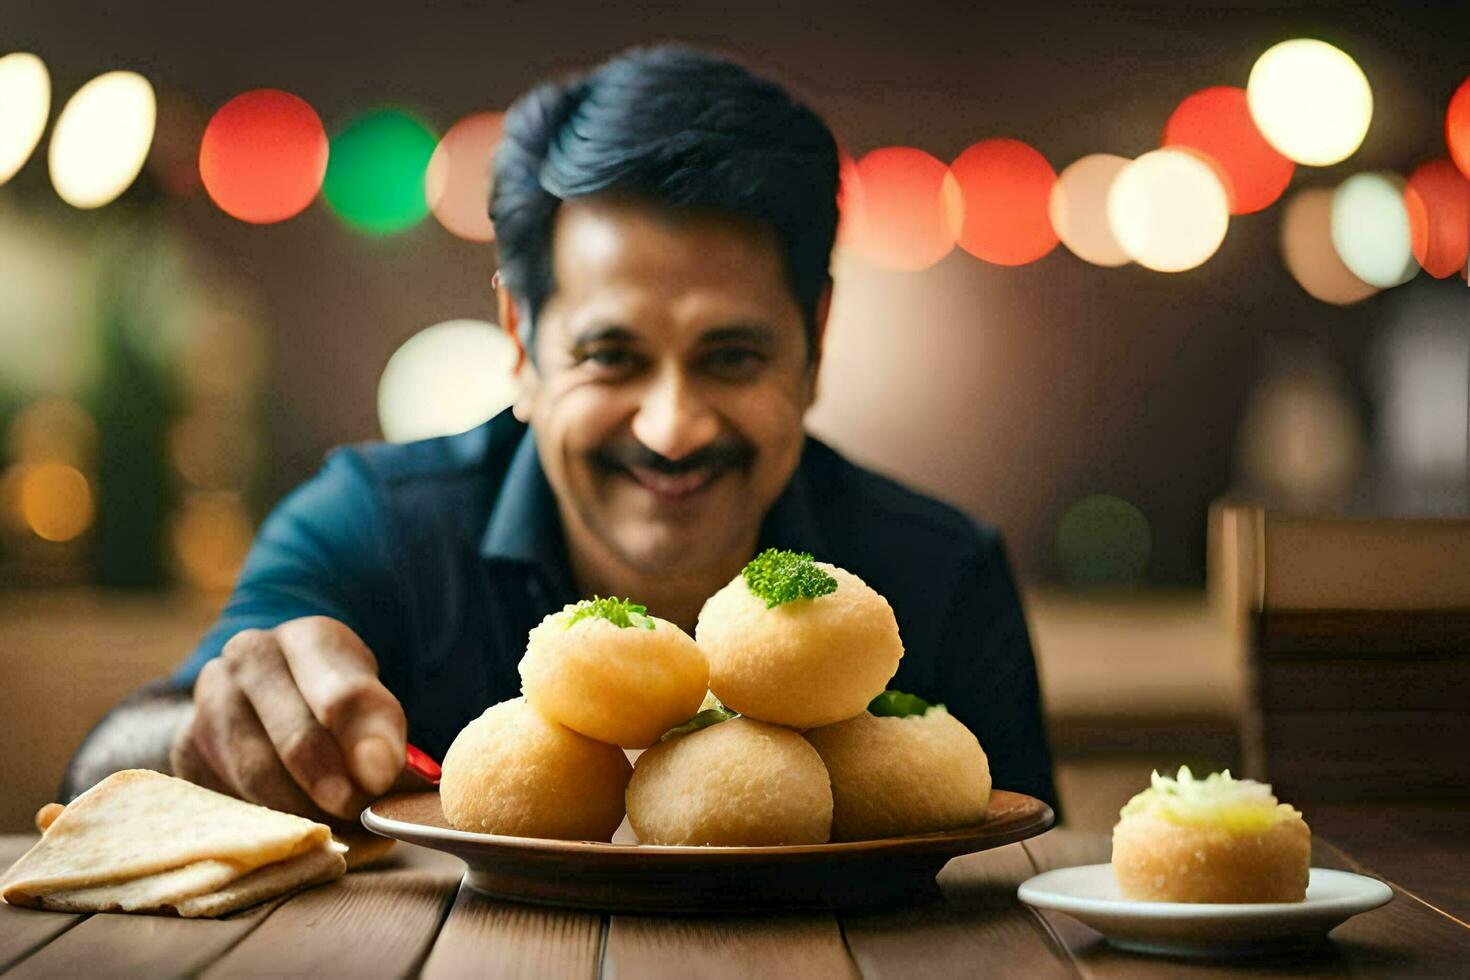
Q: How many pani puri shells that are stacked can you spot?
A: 5